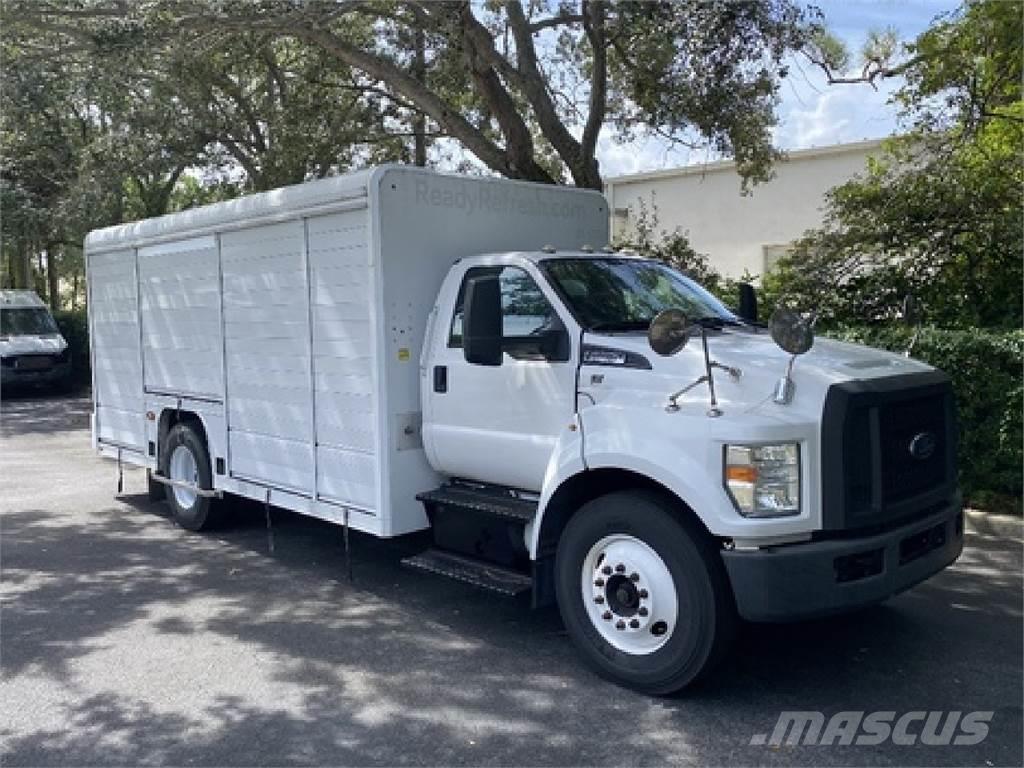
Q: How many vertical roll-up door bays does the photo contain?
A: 4